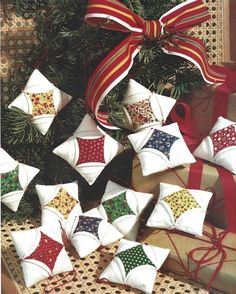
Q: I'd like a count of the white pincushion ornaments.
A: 12